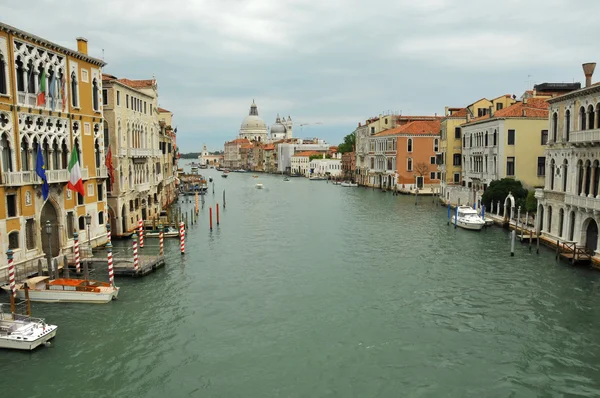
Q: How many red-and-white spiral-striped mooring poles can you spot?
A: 8